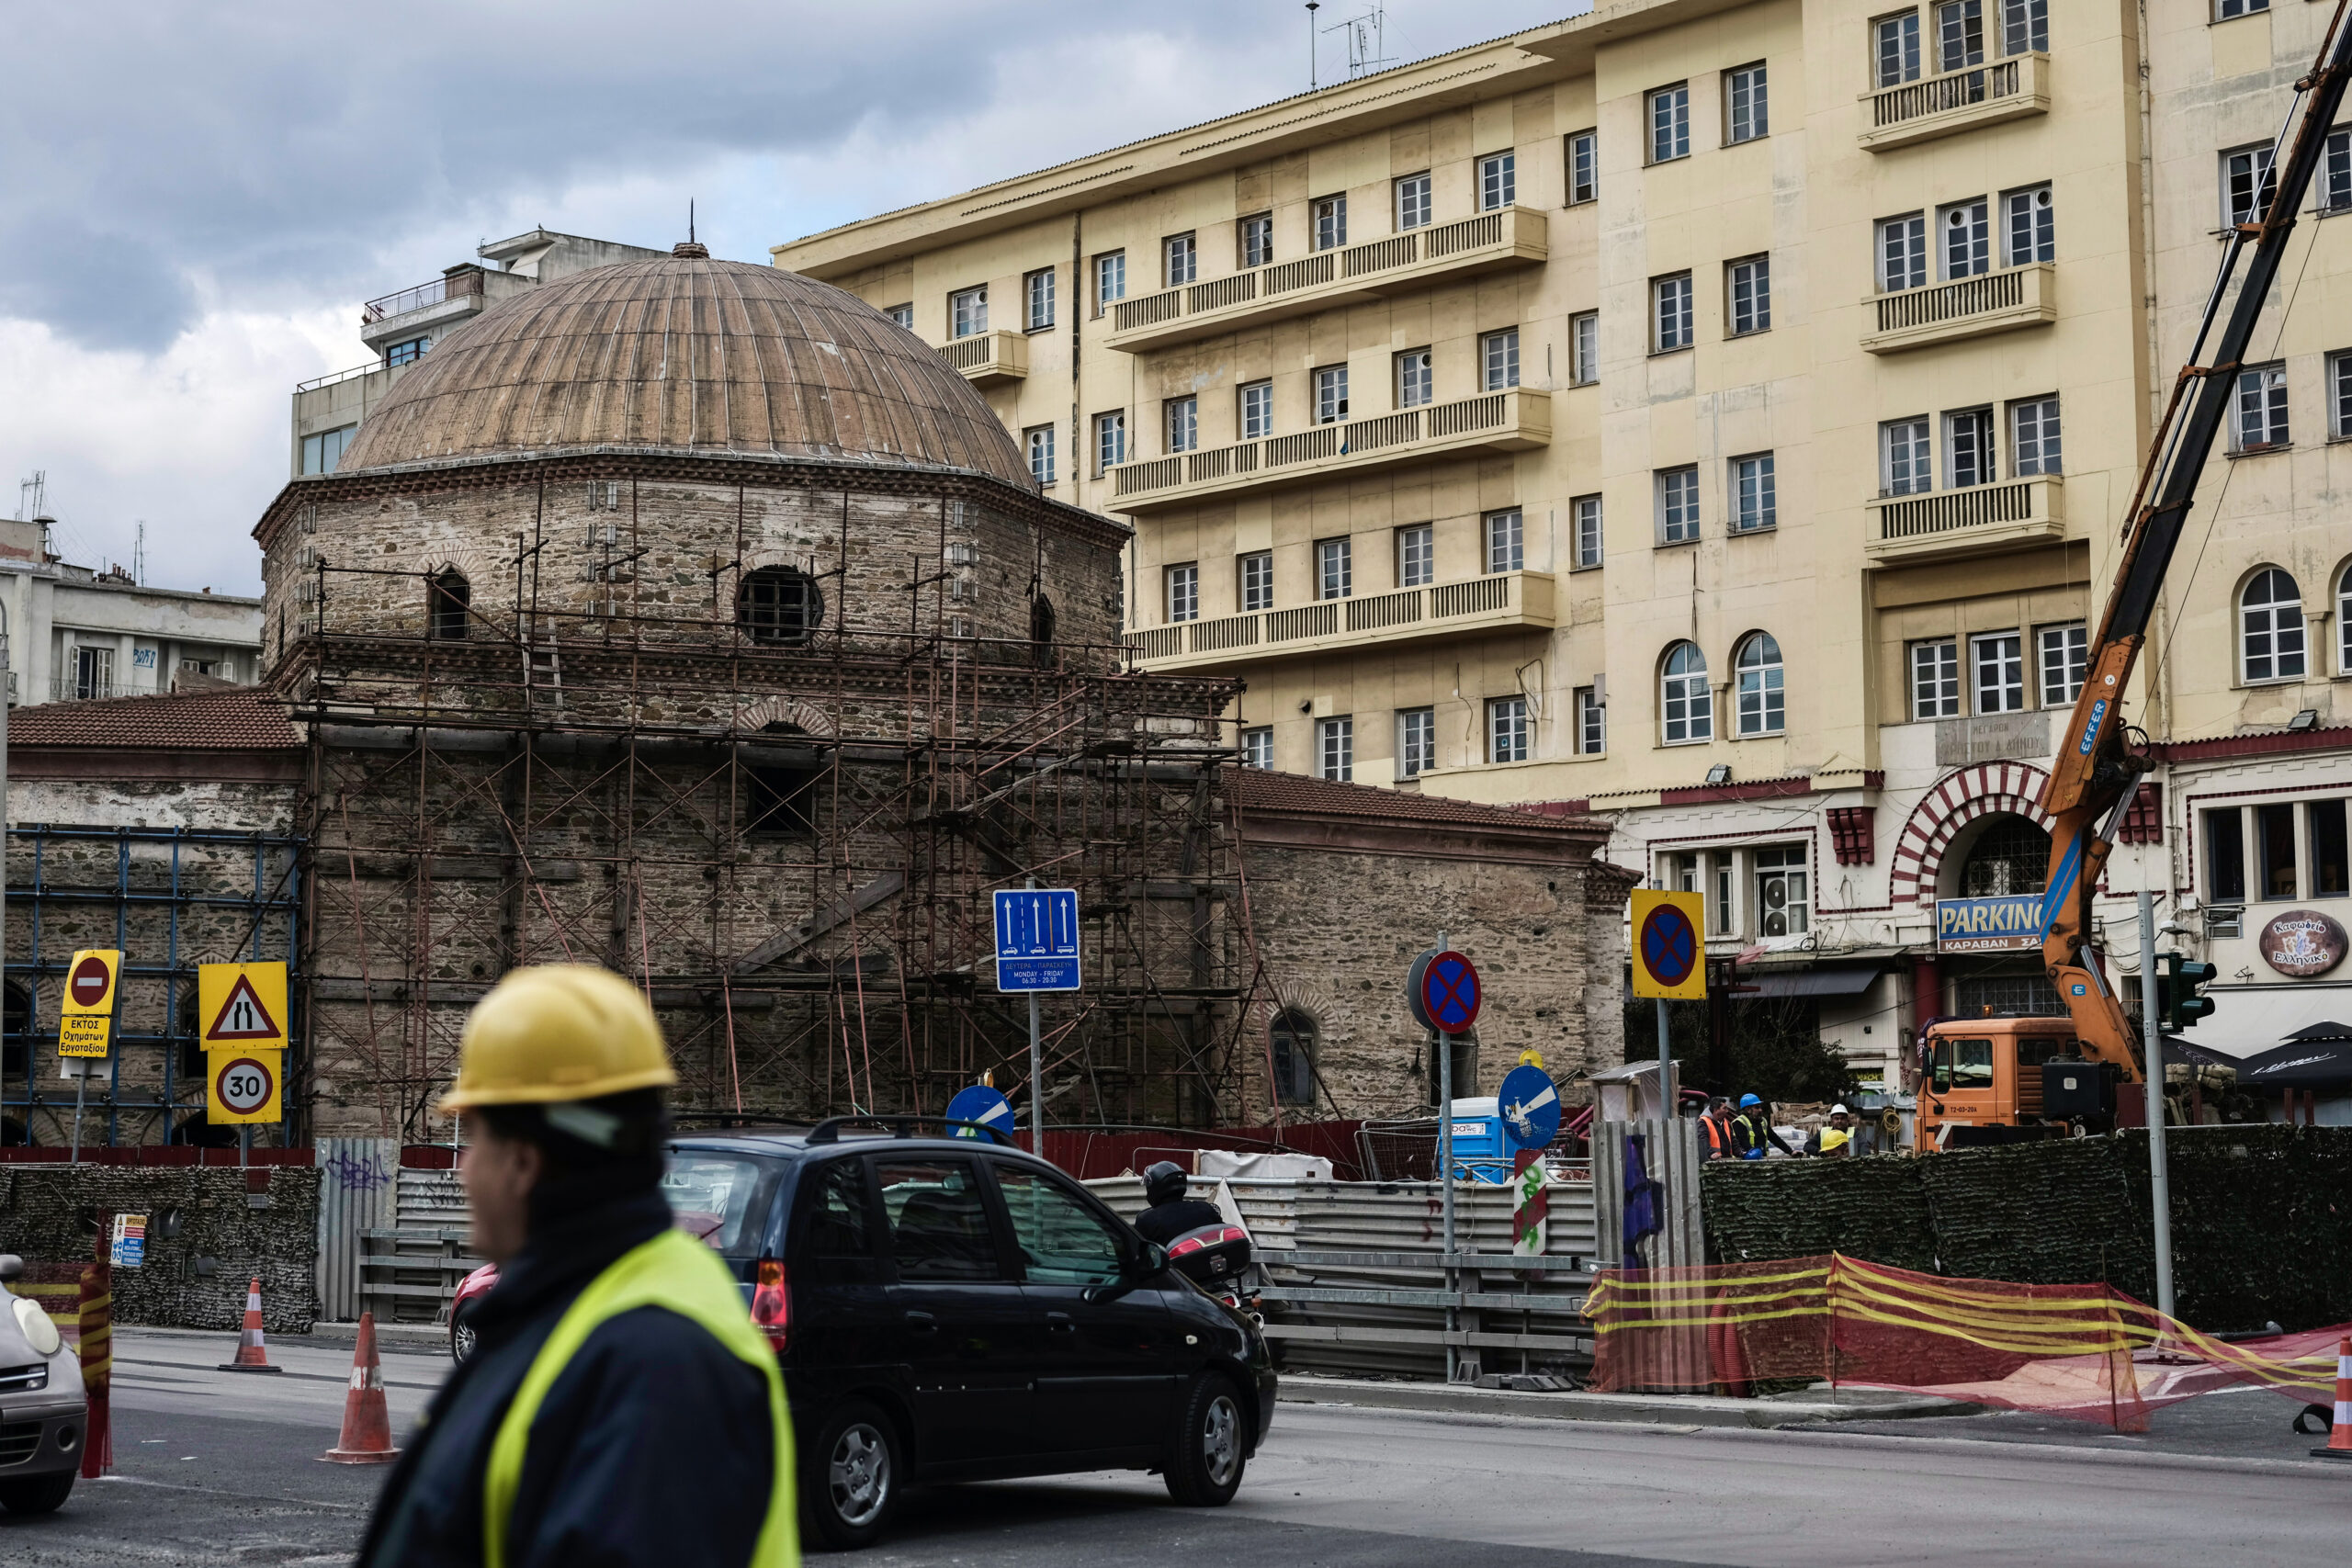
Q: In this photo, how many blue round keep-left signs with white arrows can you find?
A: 2